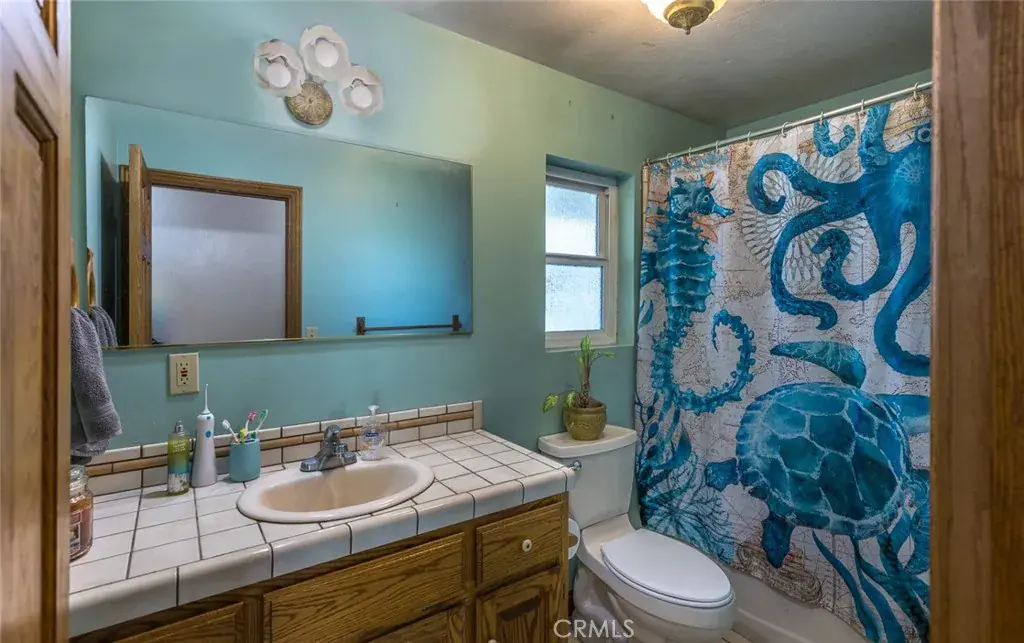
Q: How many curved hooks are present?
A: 9